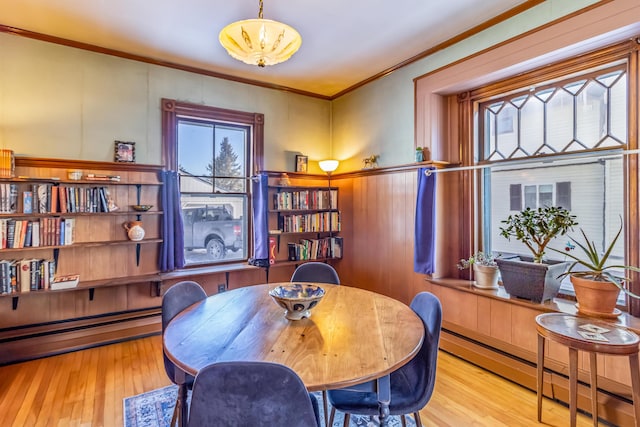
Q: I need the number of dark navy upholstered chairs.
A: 4